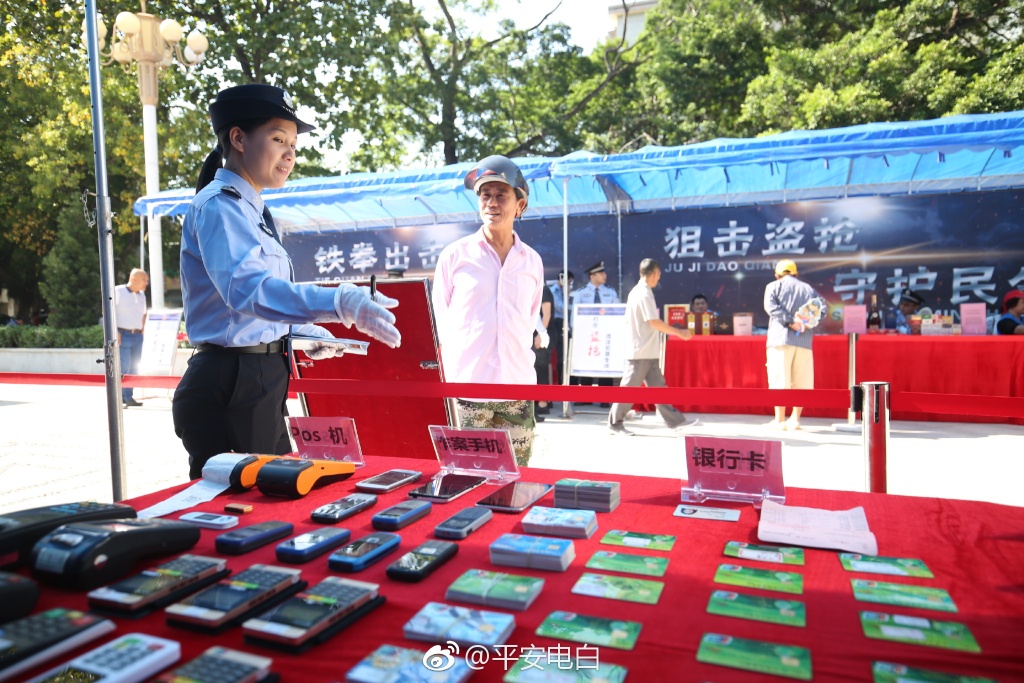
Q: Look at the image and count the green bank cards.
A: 13